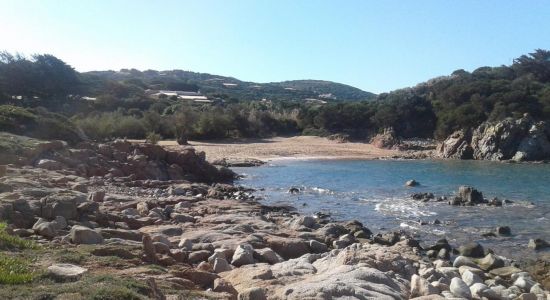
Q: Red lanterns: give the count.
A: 0